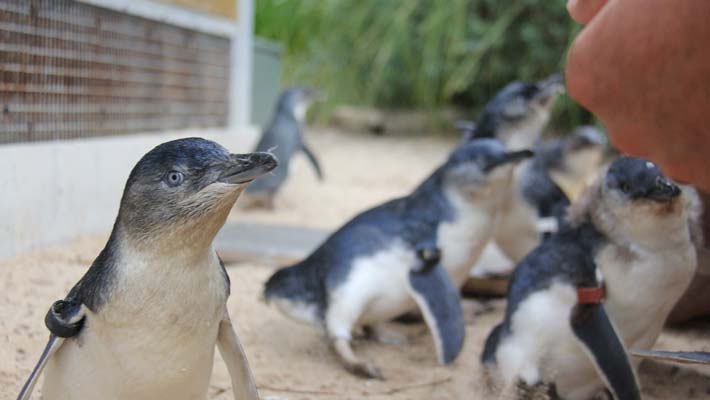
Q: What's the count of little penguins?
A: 6